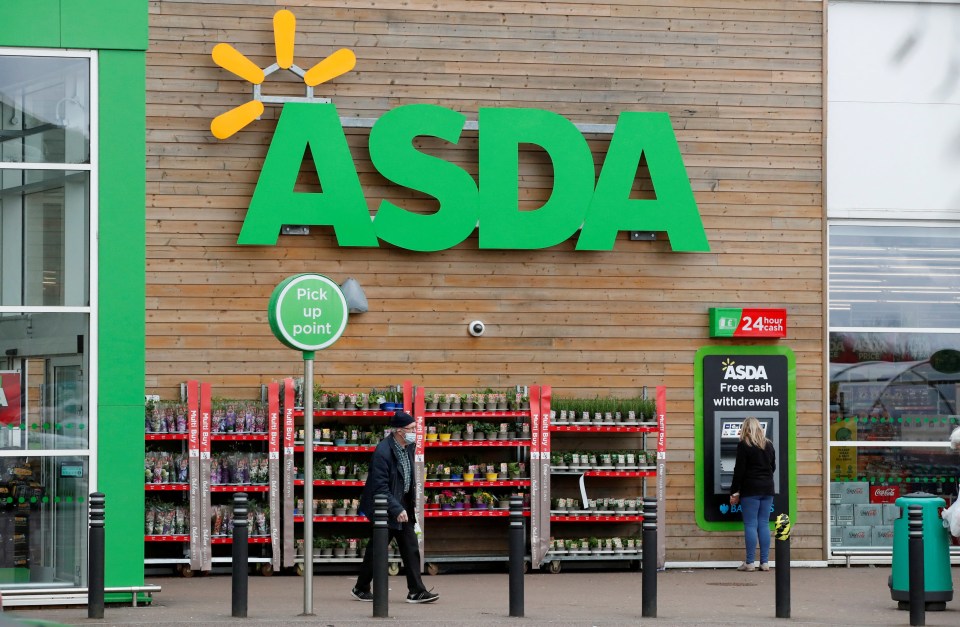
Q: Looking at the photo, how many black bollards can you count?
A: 7